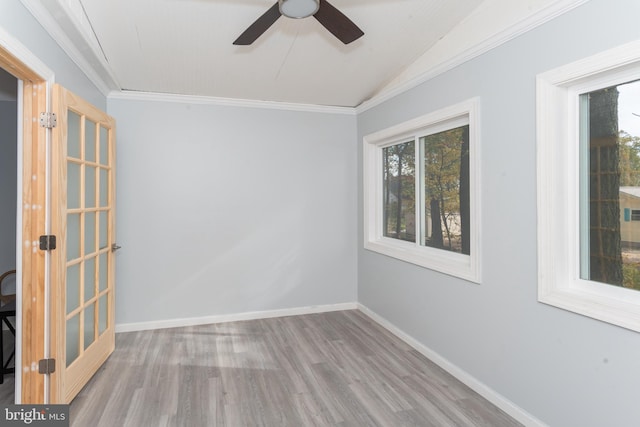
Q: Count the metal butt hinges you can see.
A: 3